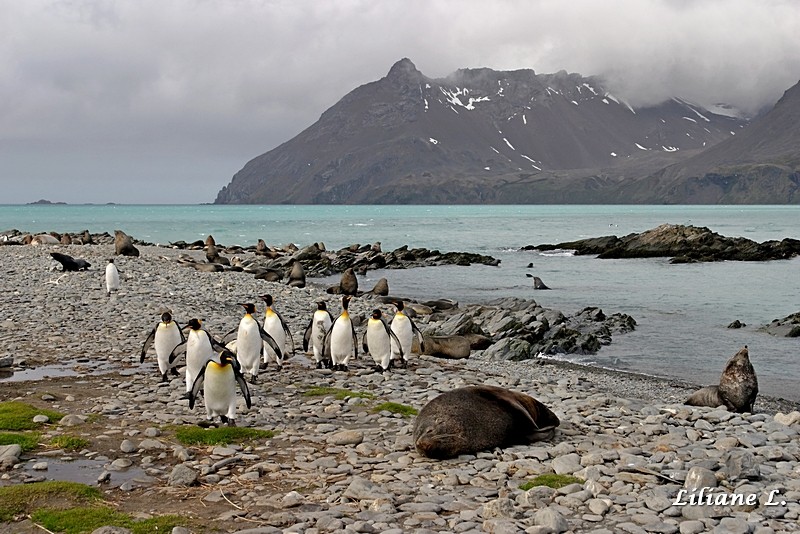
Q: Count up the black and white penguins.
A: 10